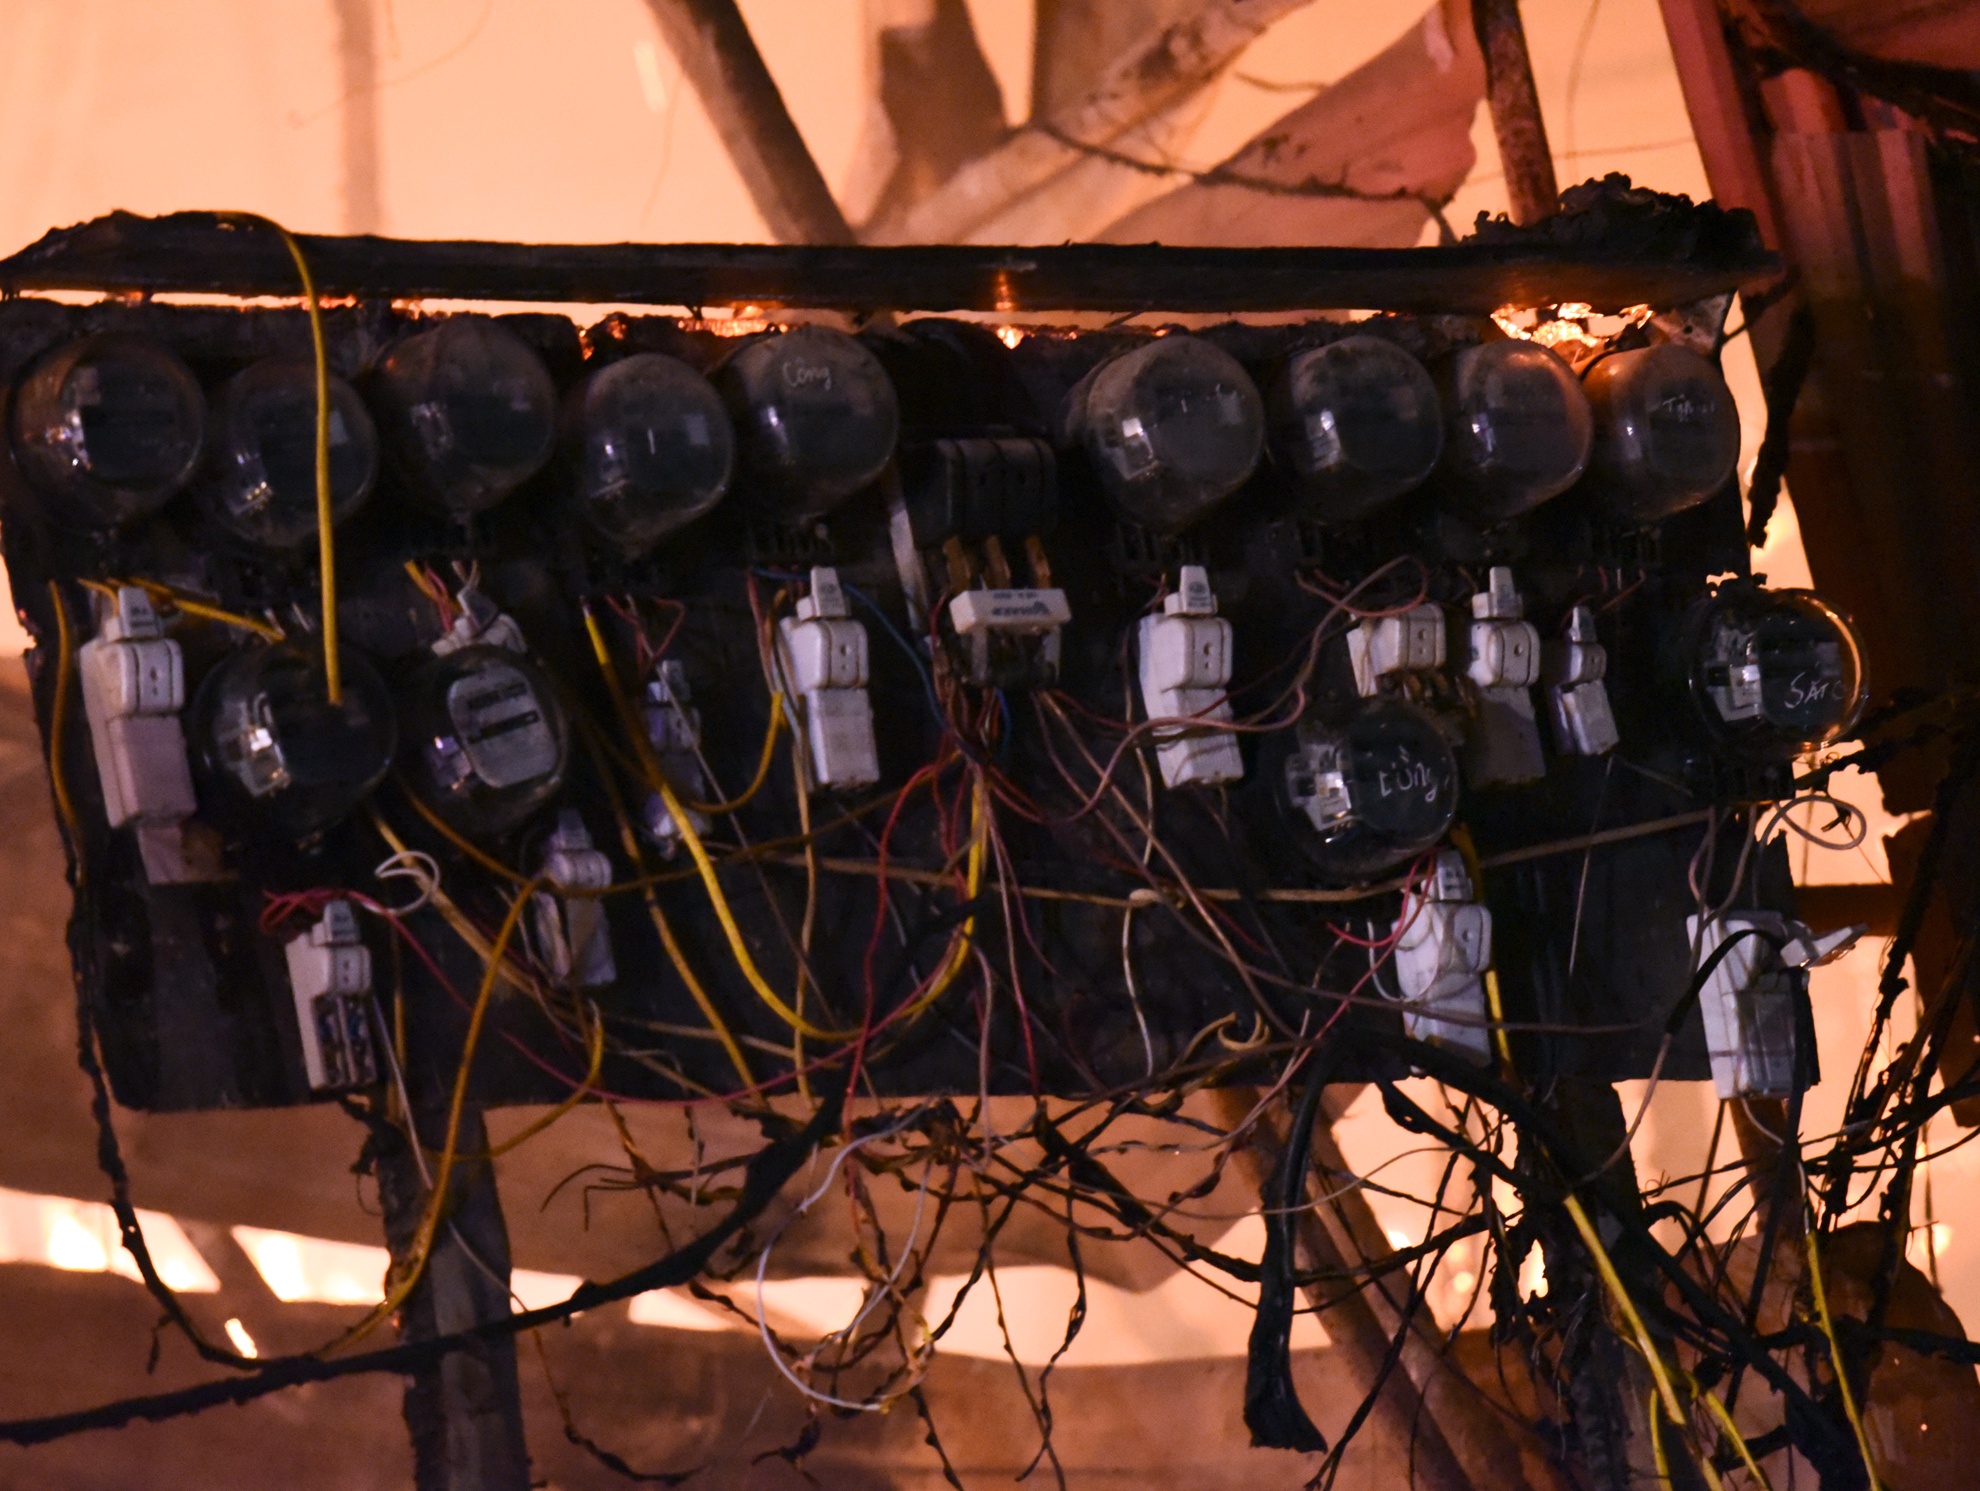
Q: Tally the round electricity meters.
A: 13